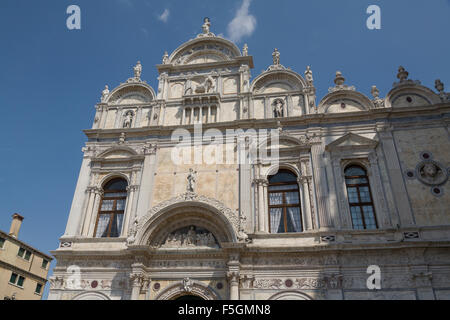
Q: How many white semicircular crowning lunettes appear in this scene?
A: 5